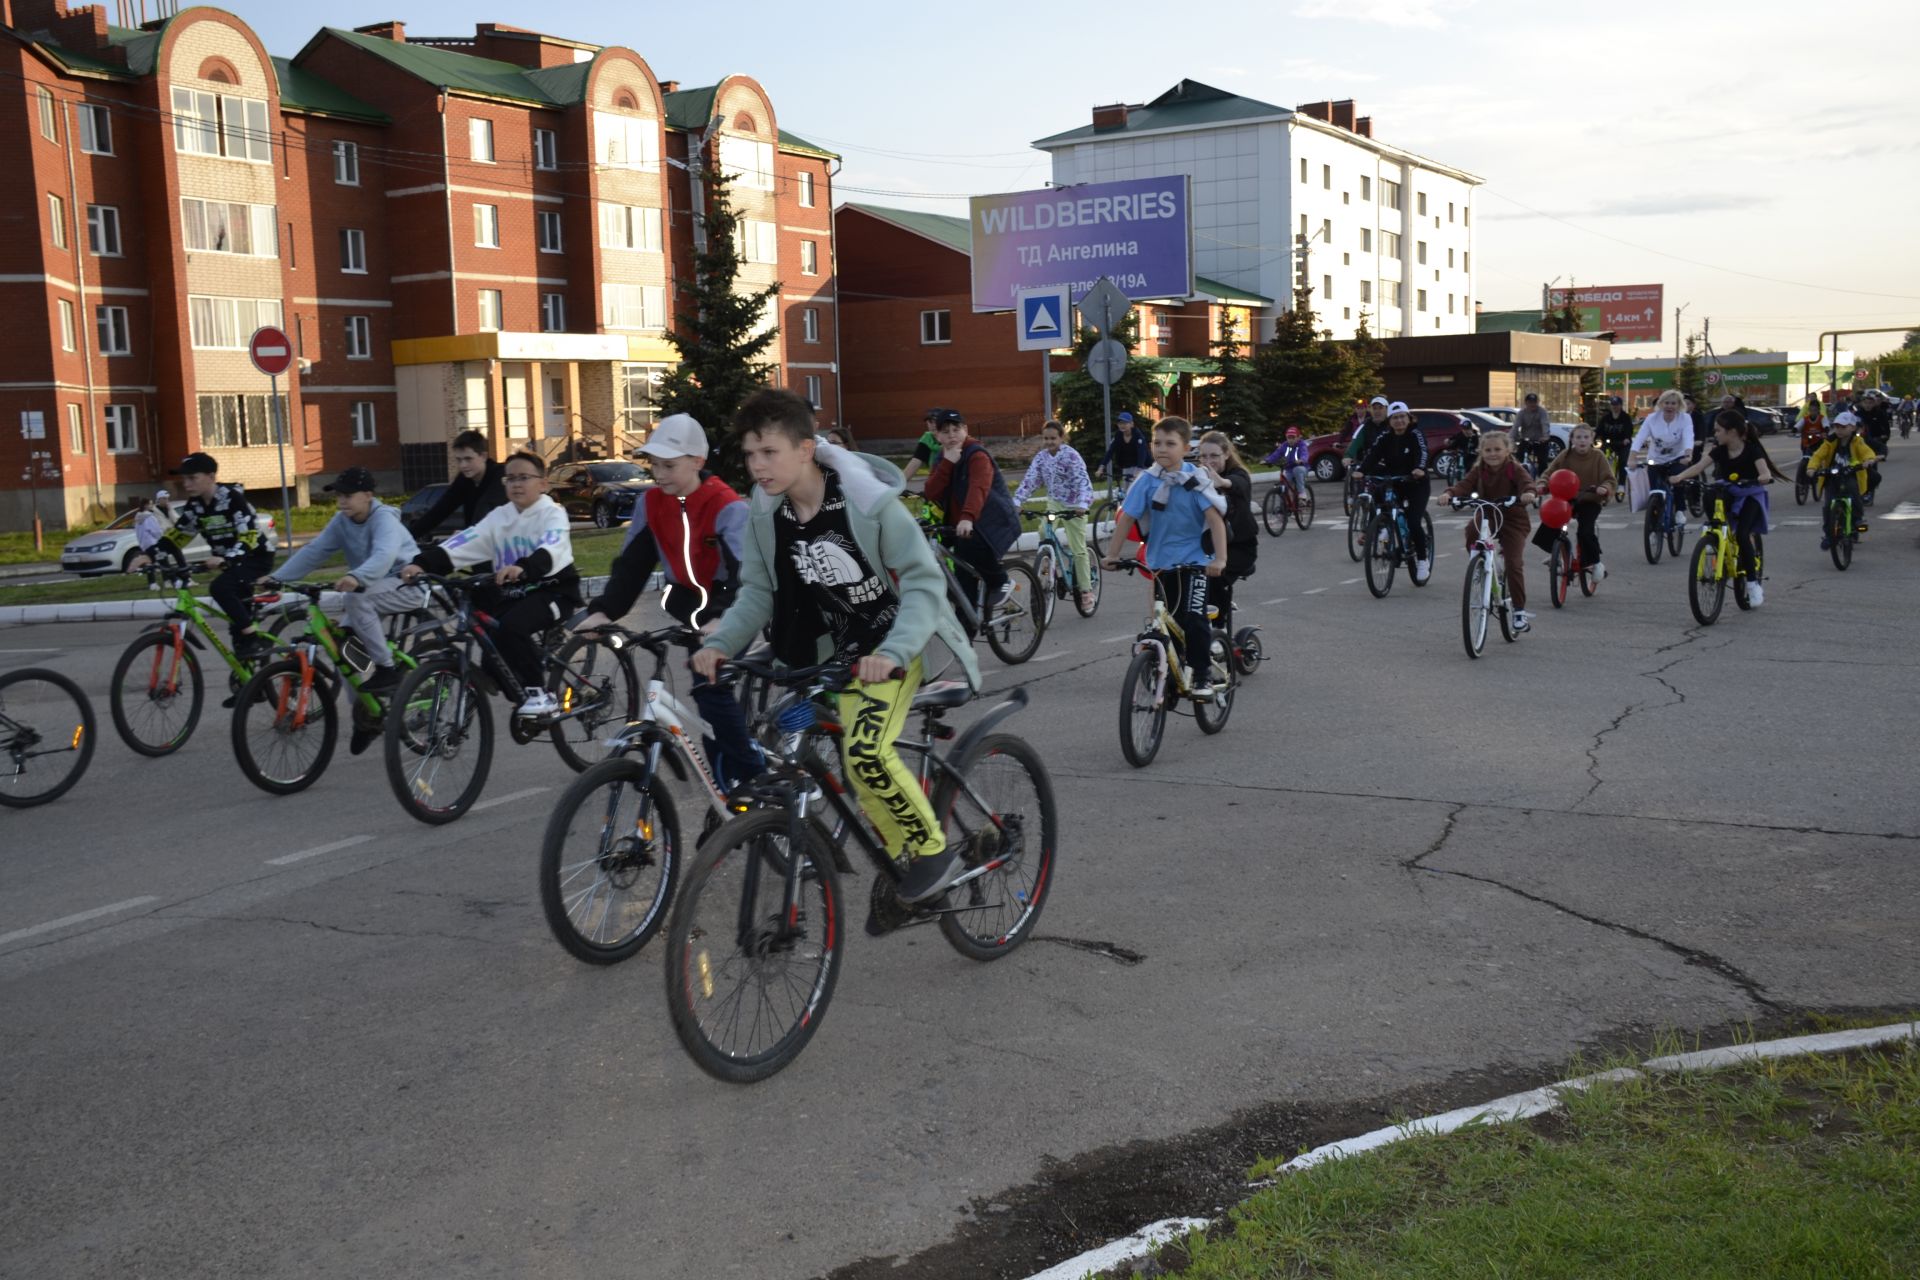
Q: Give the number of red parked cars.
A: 1